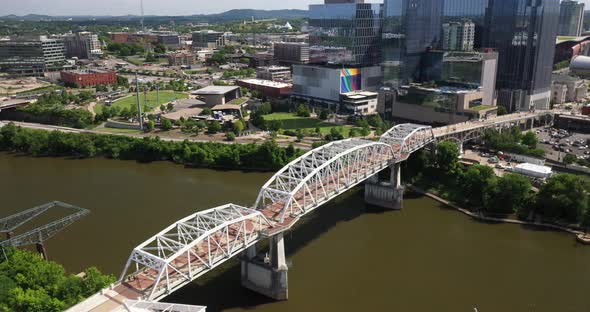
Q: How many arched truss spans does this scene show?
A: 3